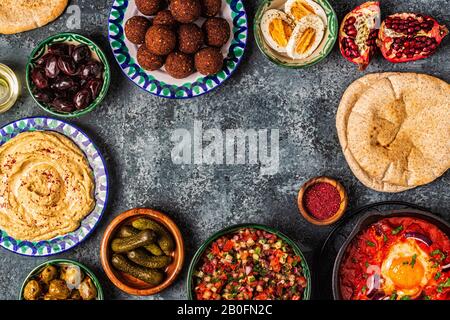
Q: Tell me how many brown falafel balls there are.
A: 11